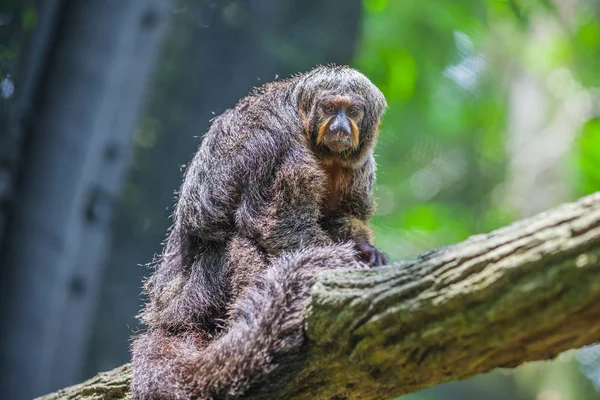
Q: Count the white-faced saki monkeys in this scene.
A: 1